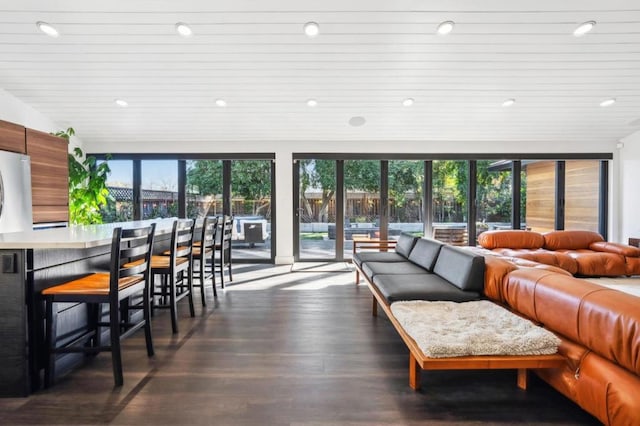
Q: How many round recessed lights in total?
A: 11